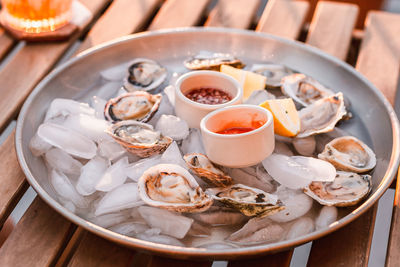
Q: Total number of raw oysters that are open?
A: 12